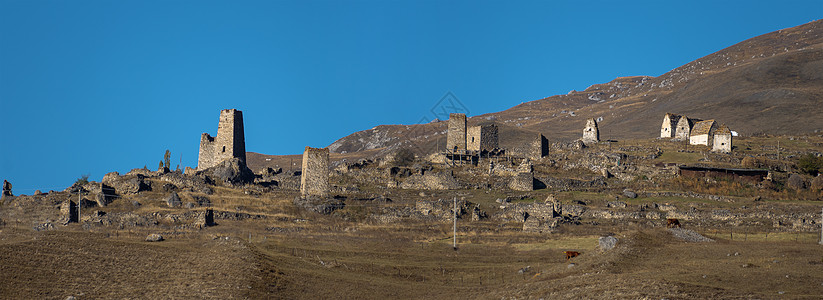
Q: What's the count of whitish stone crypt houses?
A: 5